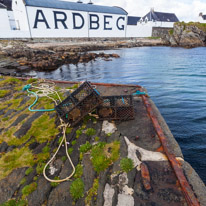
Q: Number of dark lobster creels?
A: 2